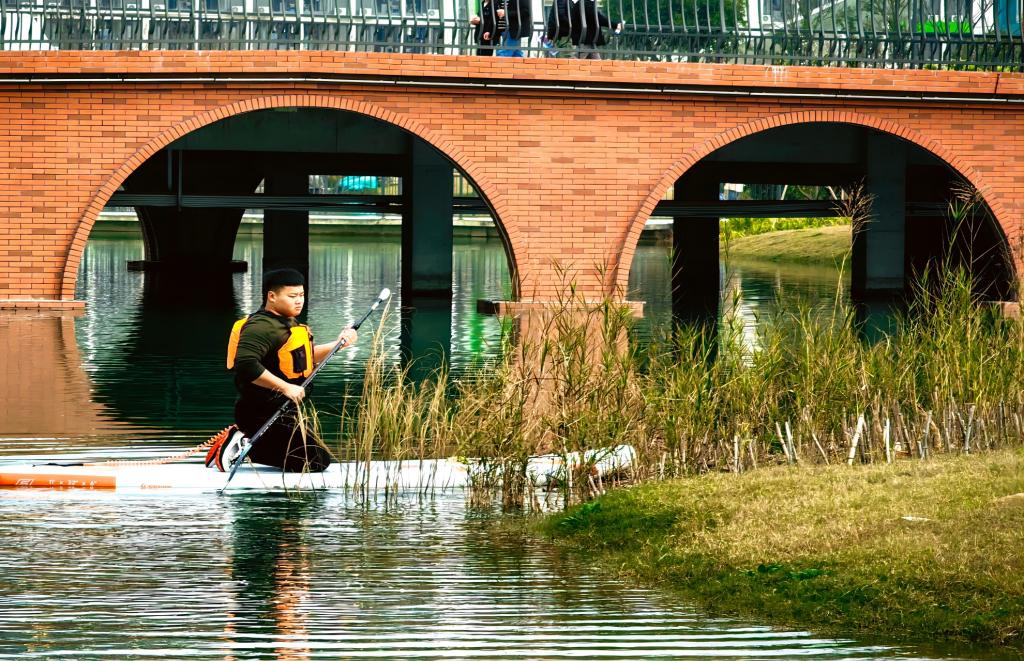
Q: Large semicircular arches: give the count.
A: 2